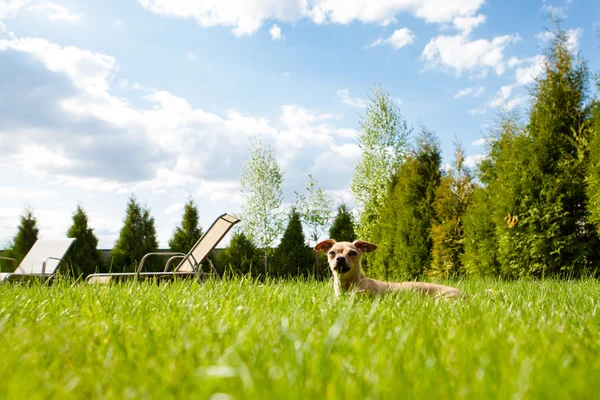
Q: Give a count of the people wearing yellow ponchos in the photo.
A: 0